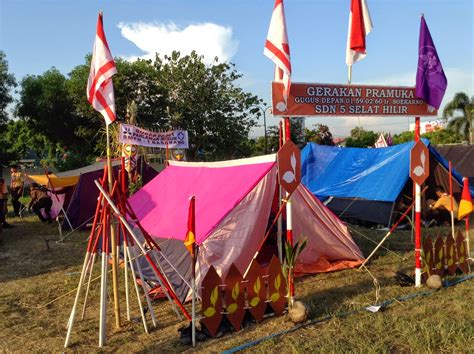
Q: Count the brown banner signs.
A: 1